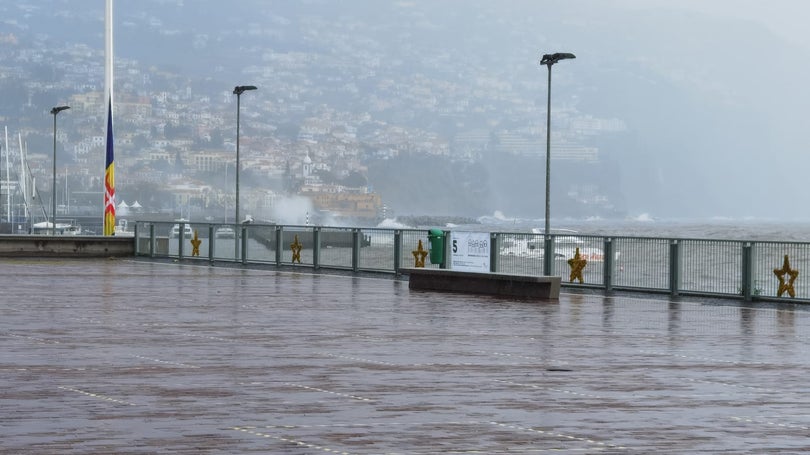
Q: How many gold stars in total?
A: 5